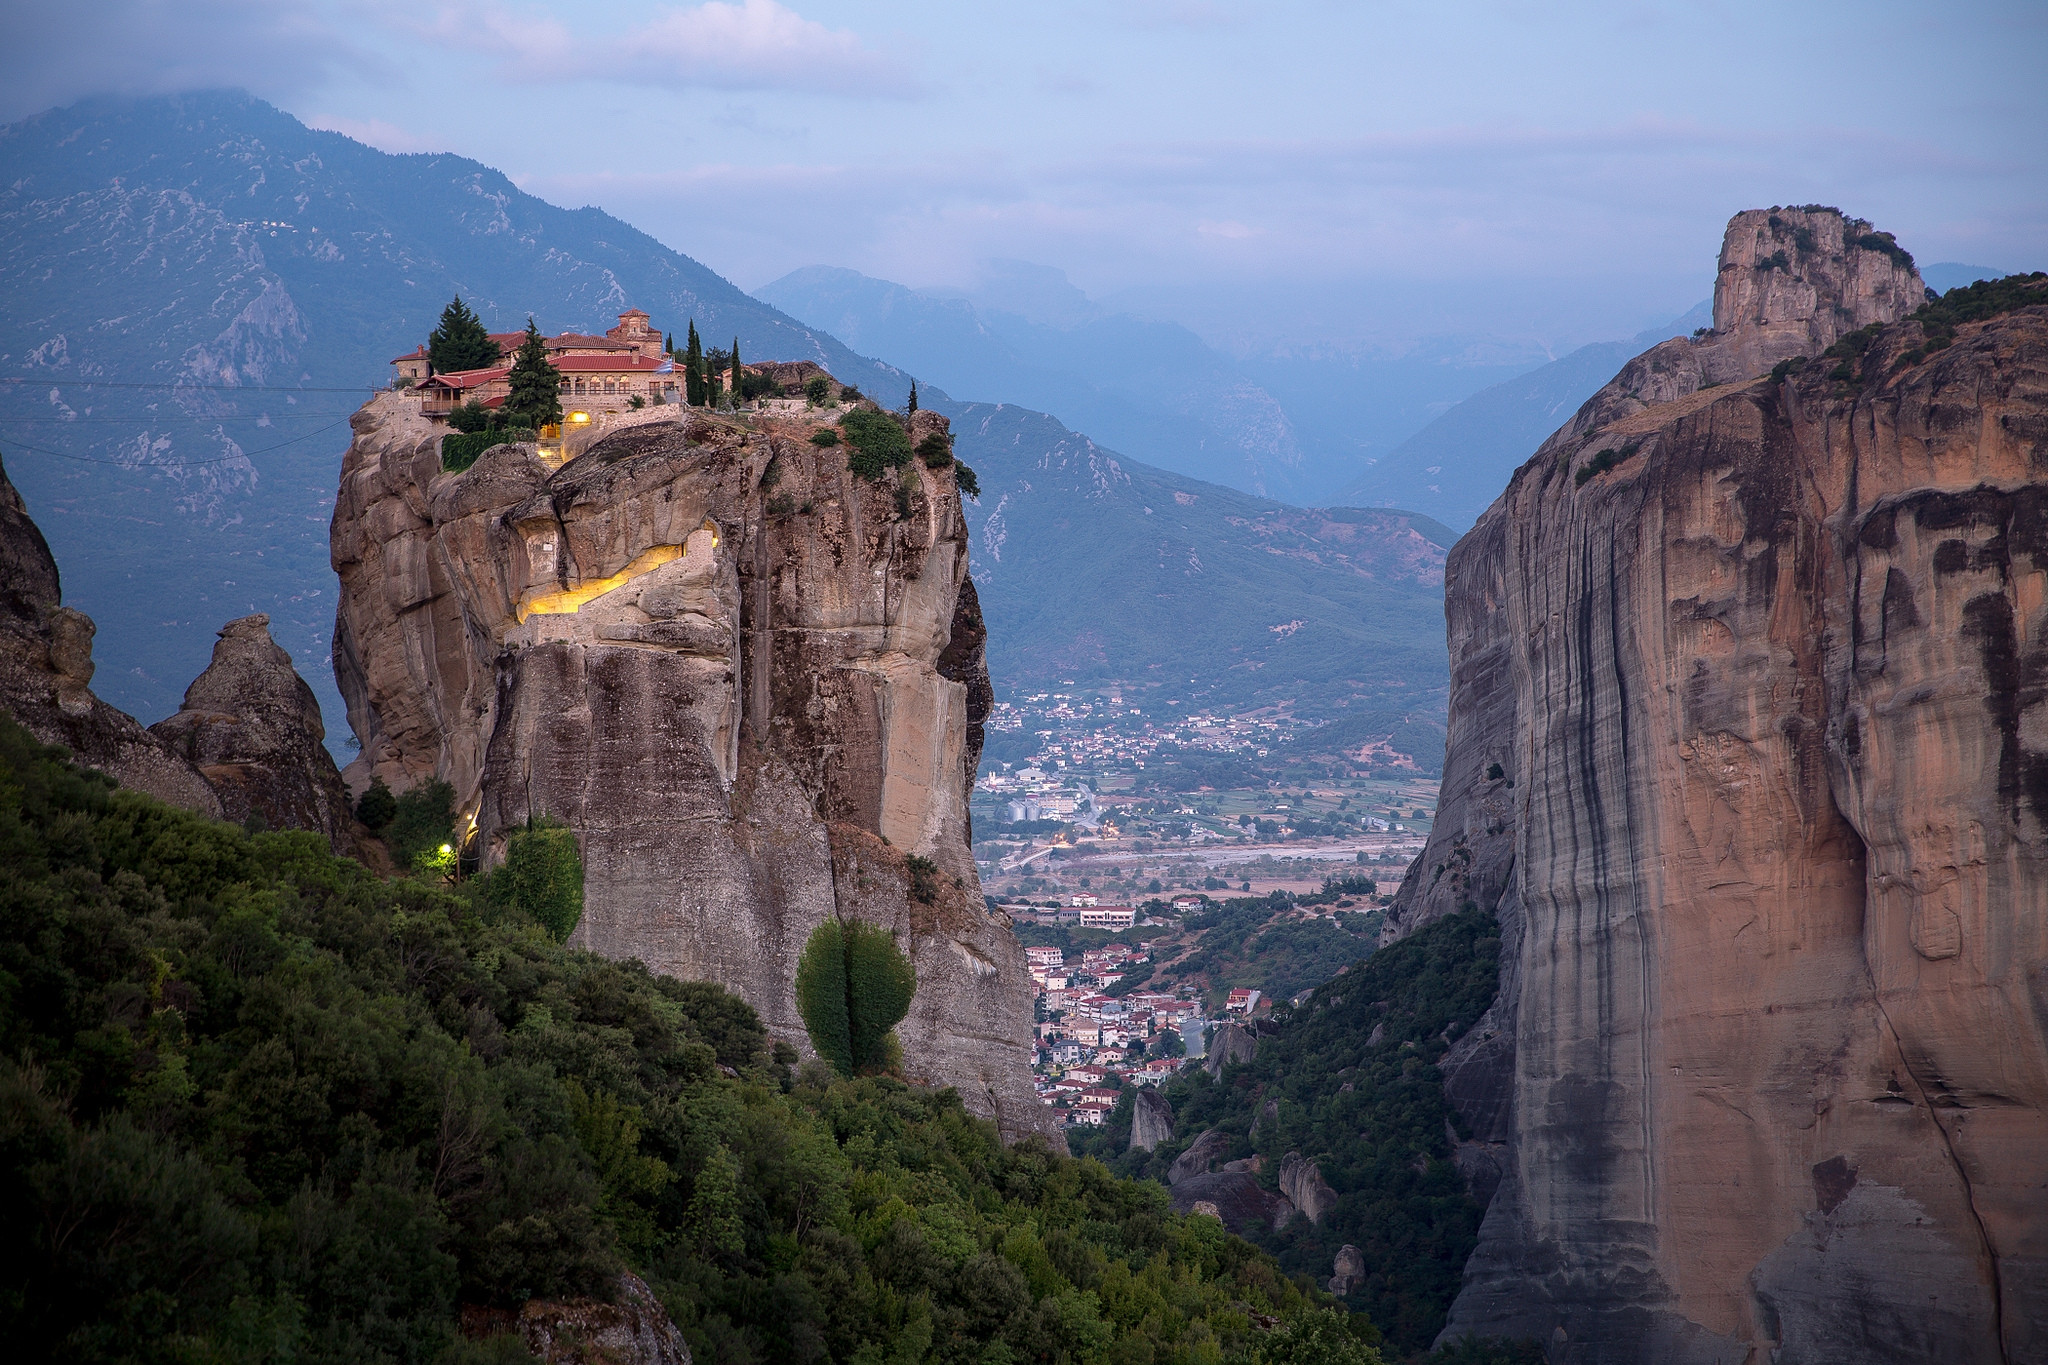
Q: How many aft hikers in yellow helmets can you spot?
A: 0